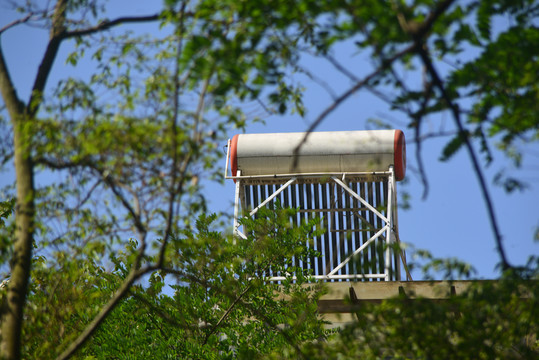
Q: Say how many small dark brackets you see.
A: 3